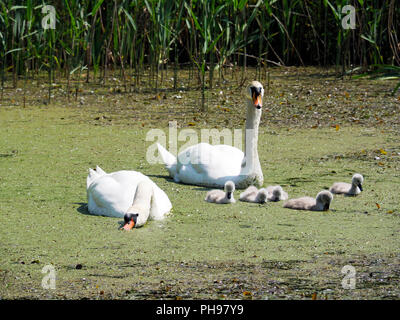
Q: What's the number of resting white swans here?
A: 2